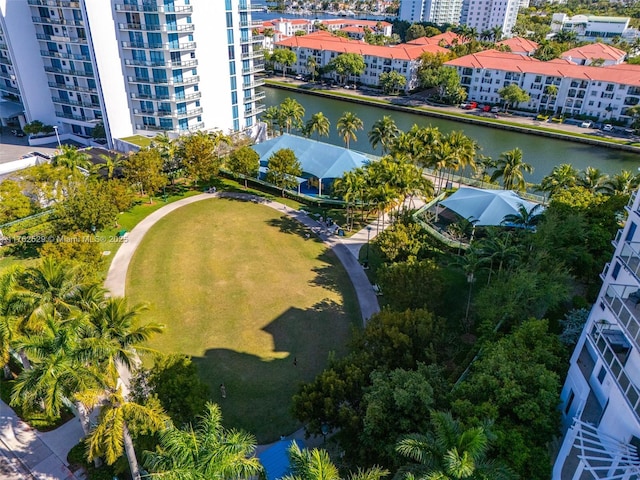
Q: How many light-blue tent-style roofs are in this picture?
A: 2